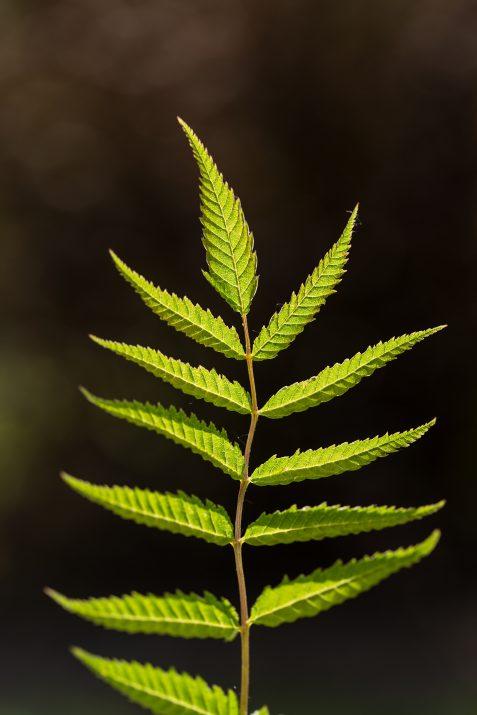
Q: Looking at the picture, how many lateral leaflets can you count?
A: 11